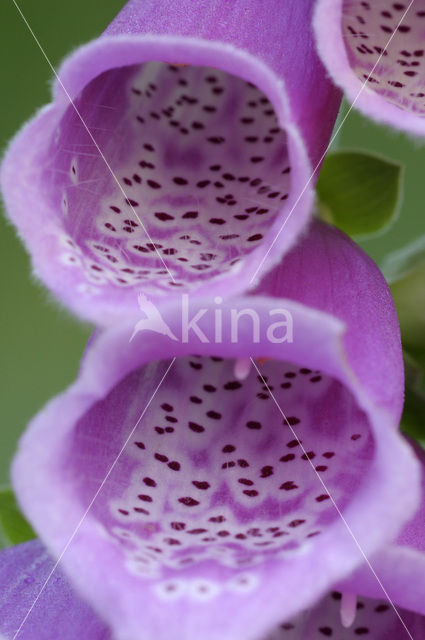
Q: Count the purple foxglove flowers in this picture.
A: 5